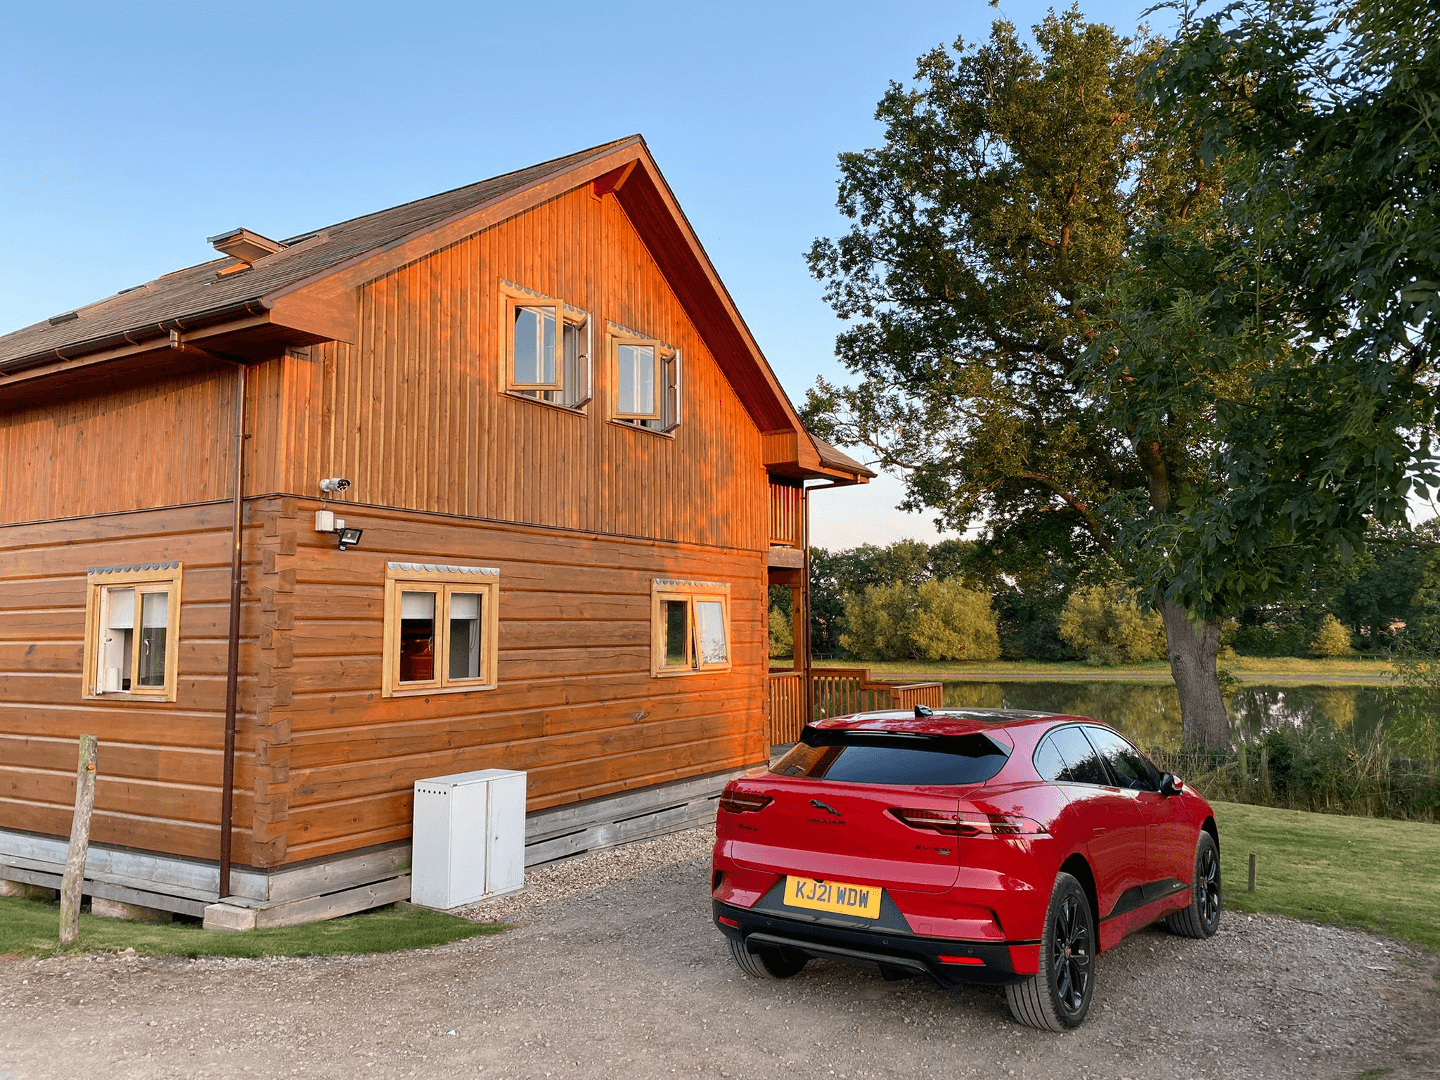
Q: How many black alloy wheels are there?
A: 2